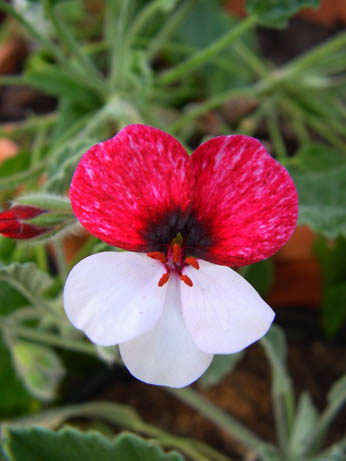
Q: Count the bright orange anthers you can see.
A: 5